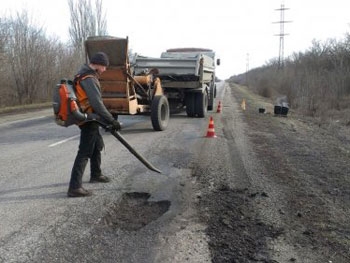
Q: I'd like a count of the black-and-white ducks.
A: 0